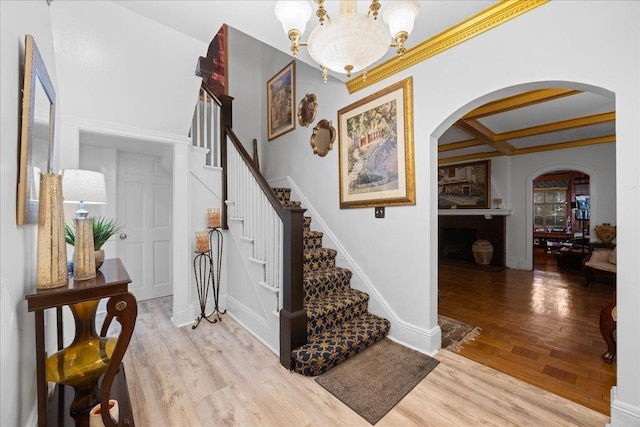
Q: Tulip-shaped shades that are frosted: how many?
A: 2